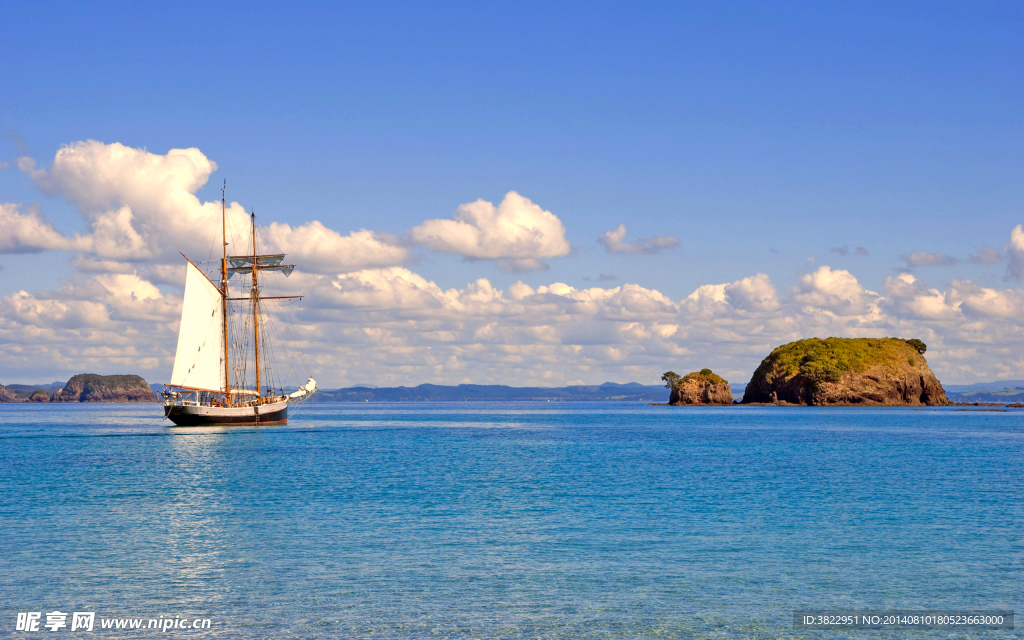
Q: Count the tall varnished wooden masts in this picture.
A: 2